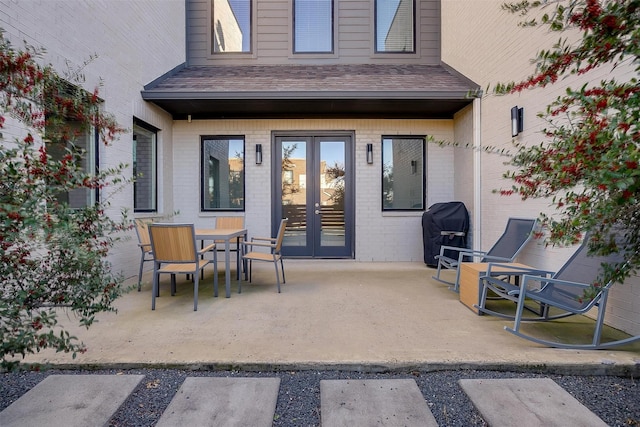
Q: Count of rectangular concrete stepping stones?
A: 4